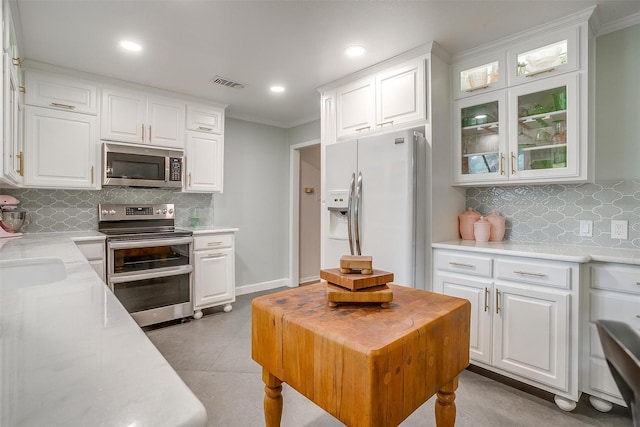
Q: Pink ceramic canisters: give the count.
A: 3